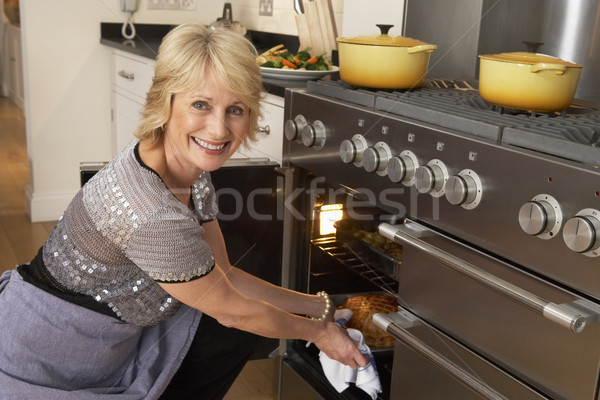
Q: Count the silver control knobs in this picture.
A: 9